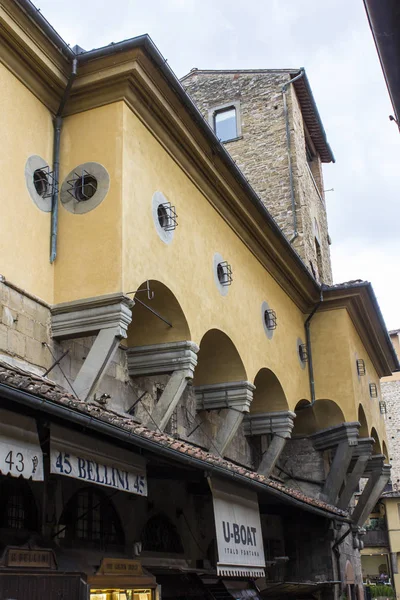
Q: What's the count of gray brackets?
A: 8